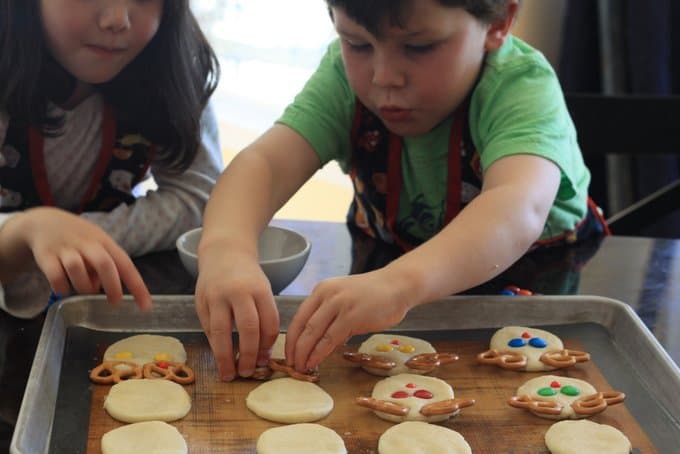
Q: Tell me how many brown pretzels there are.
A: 12